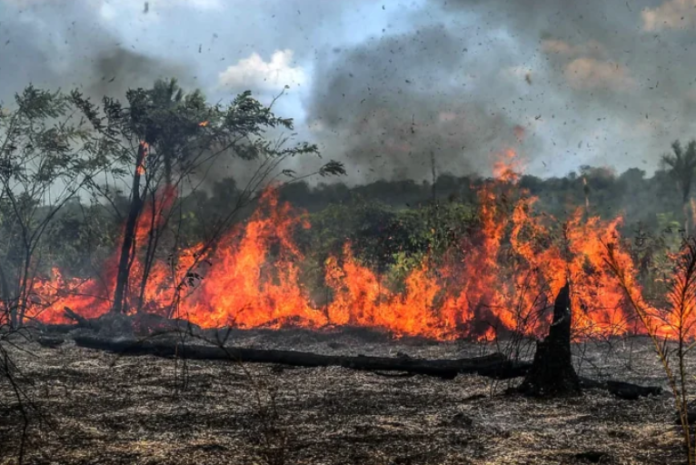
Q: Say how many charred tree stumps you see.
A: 1